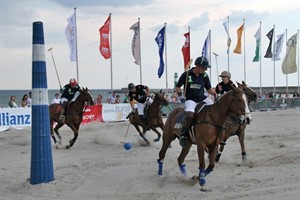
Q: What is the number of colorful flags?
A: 12